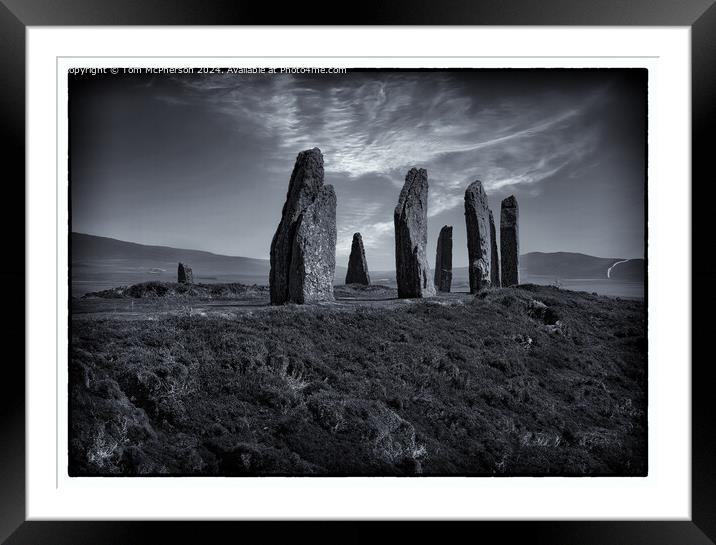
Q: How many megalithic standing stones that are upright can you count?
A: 8